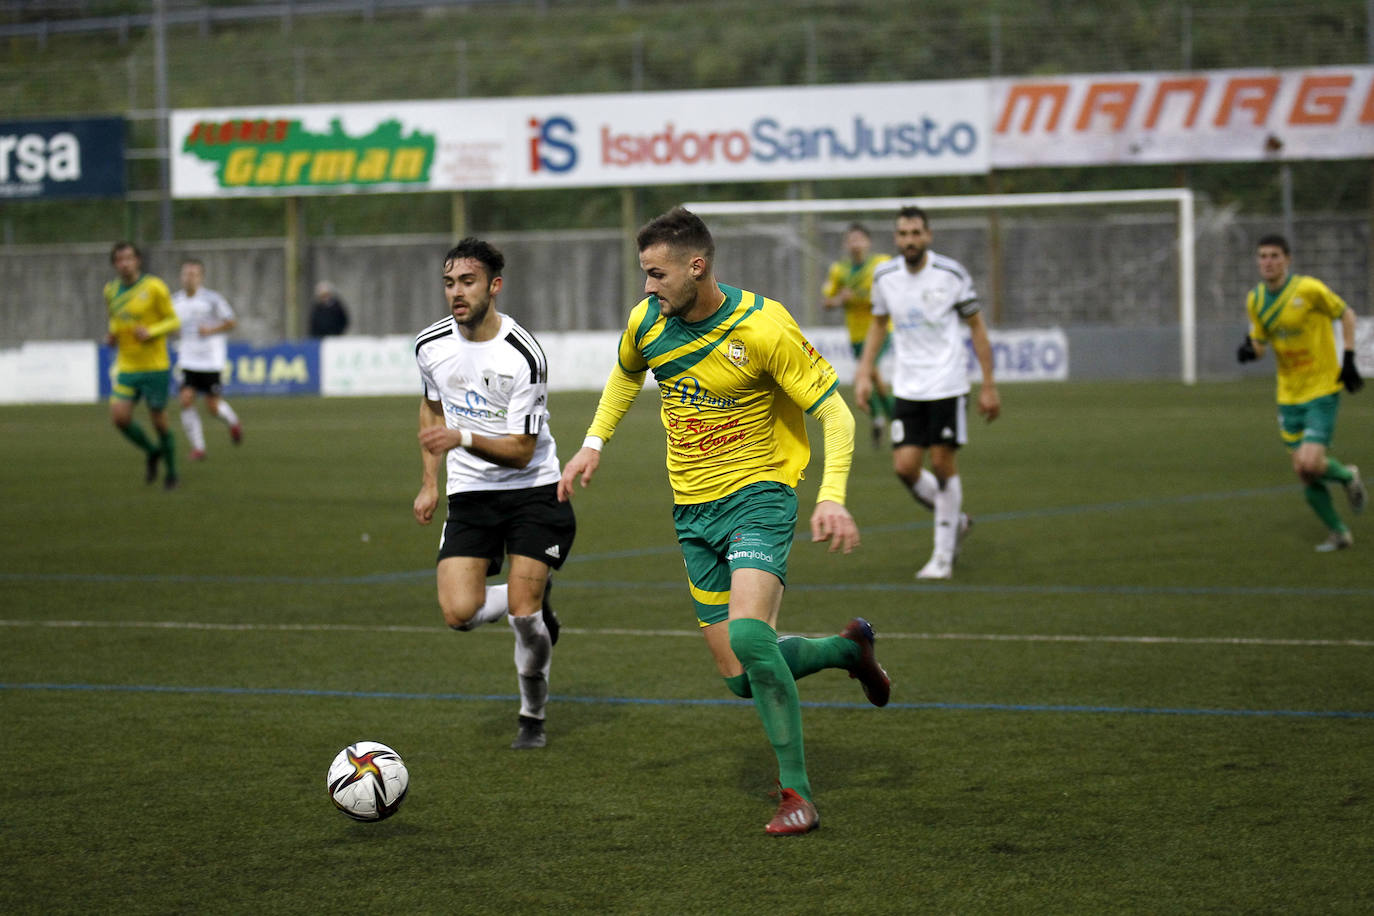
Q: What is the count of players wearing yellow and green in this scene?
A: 4